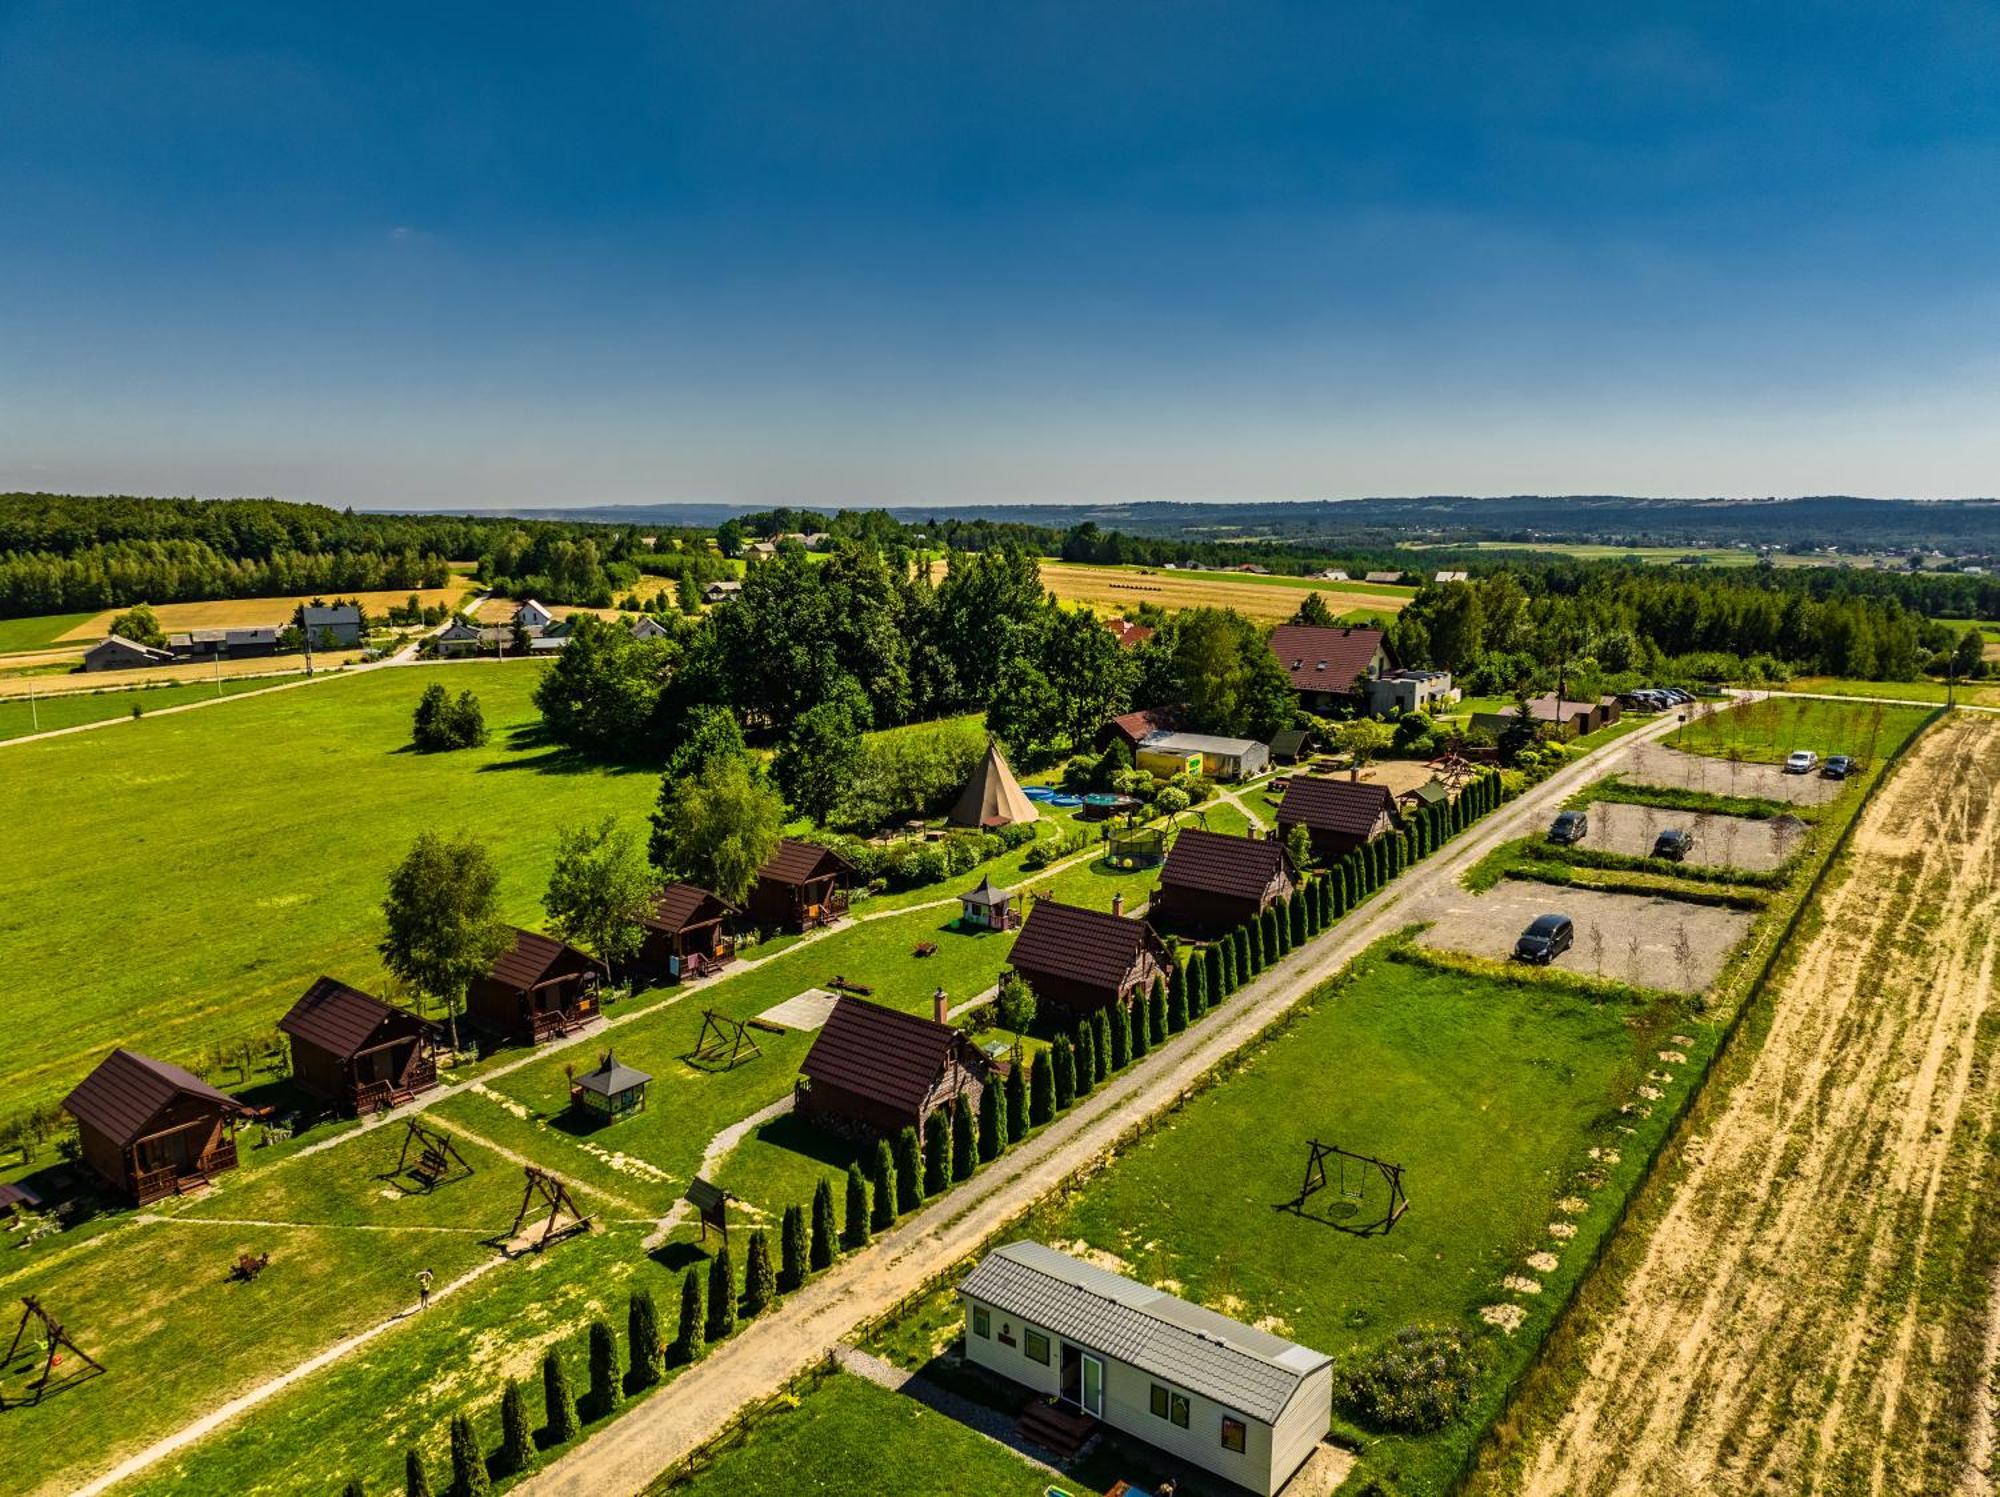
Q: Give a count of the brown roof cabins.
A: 9